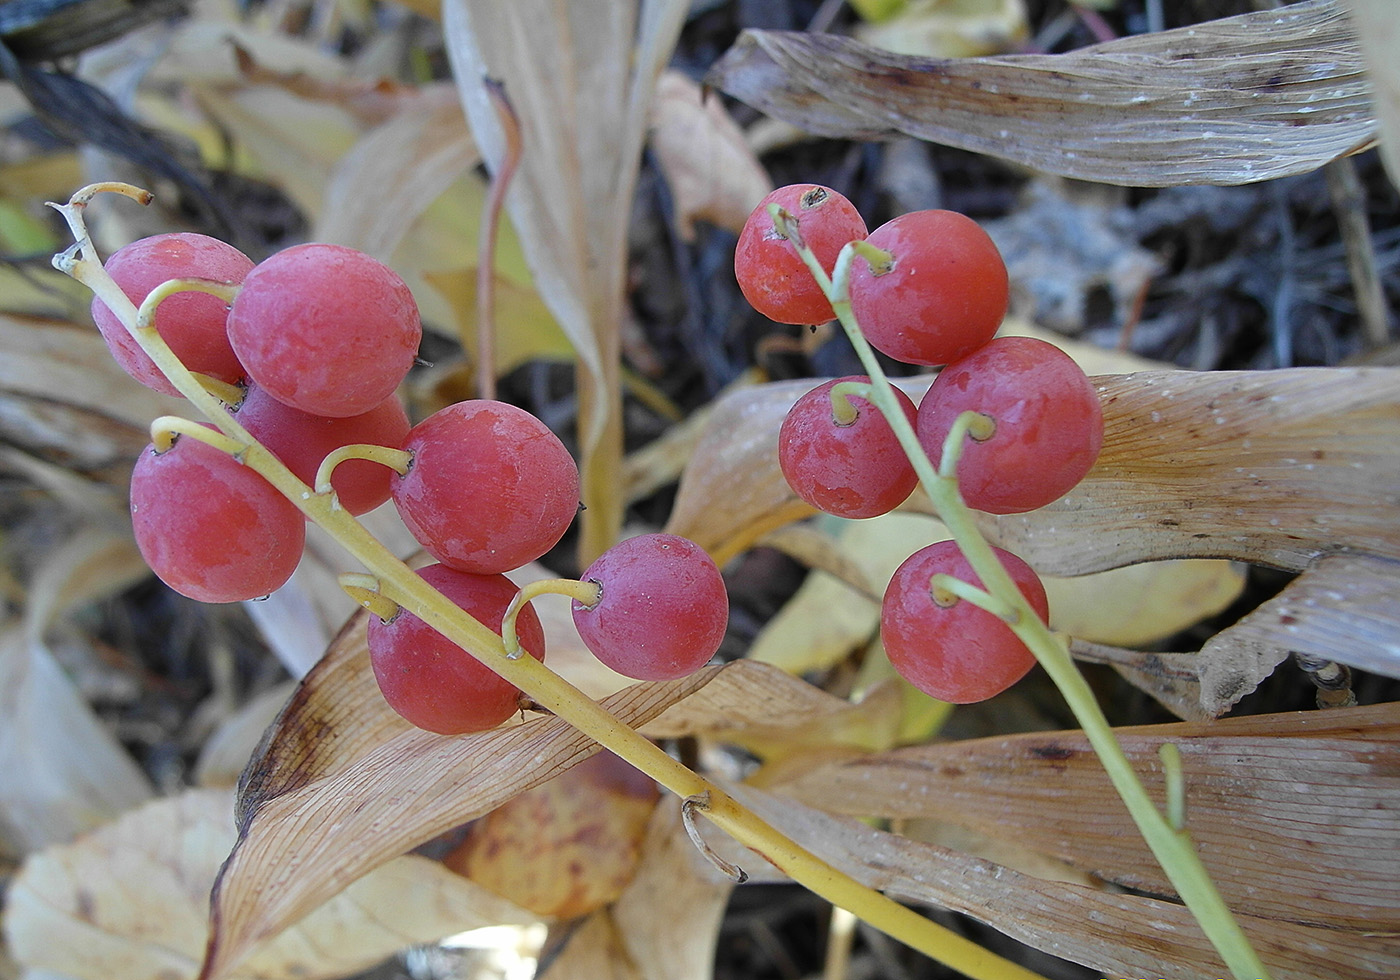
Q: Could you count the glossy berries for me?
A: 12